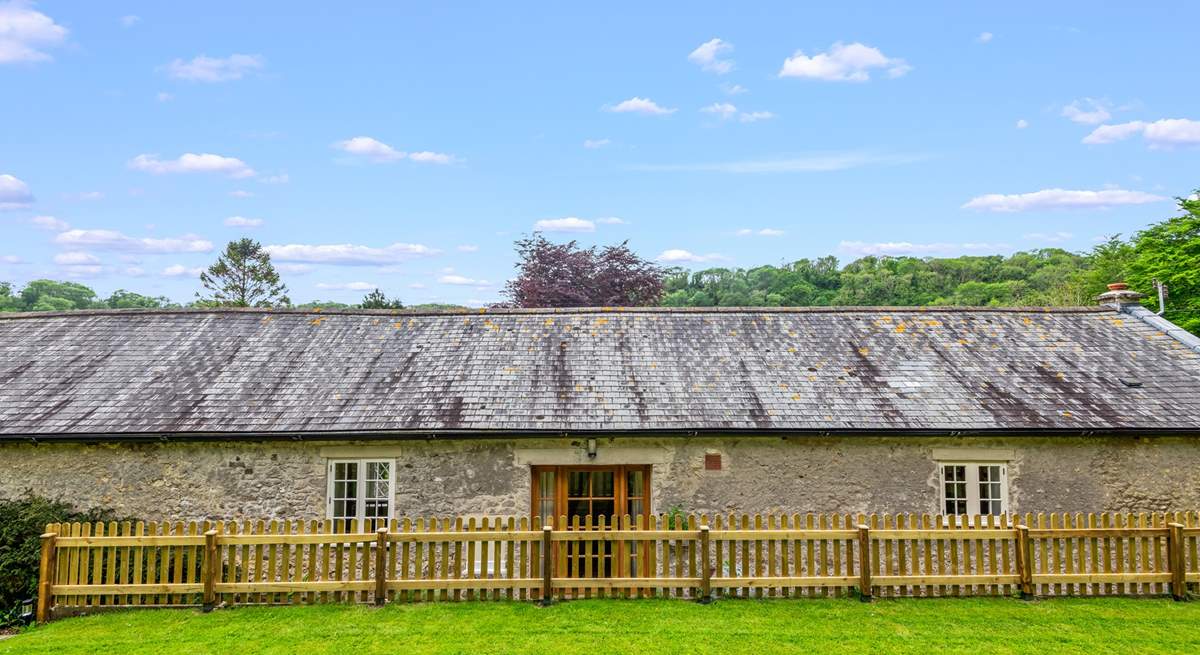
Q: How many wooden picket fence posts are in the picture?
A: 8